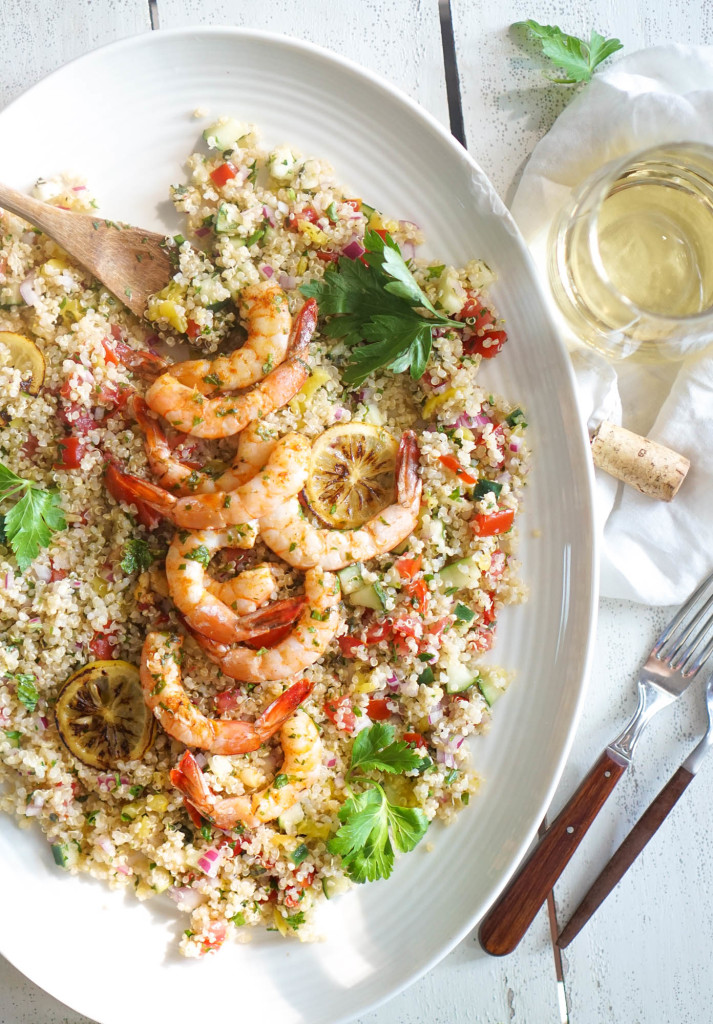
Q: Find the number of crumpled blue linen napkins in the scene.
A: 0